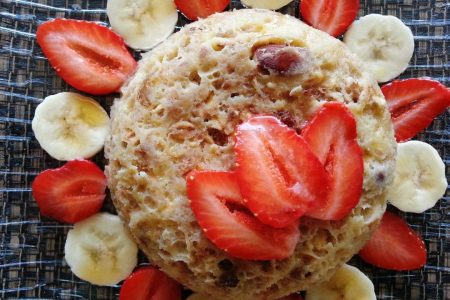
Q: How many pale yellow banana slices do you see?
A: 7